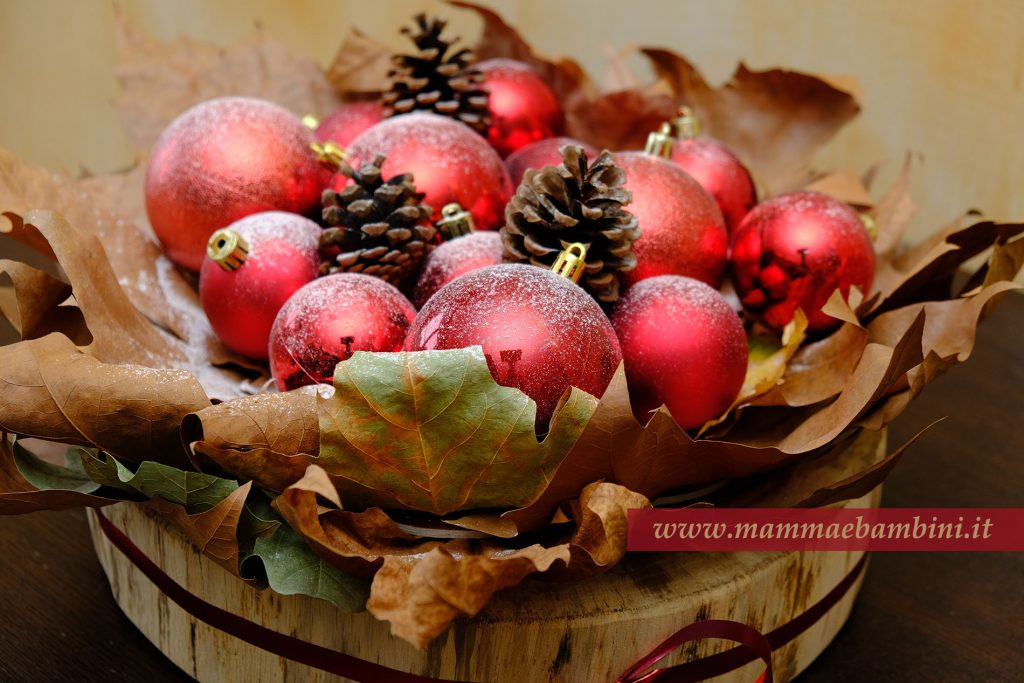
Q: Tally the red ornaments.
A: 13